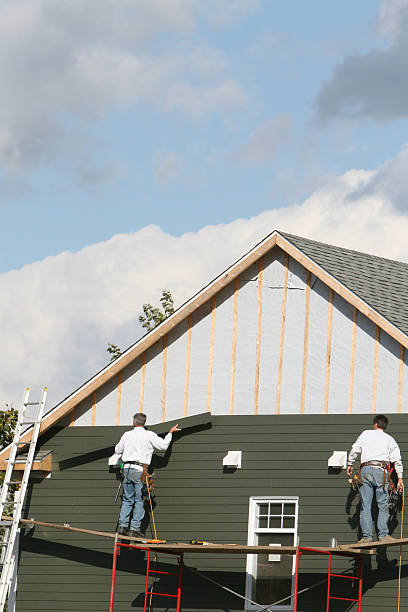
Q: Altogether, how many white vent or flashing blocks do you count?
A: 3